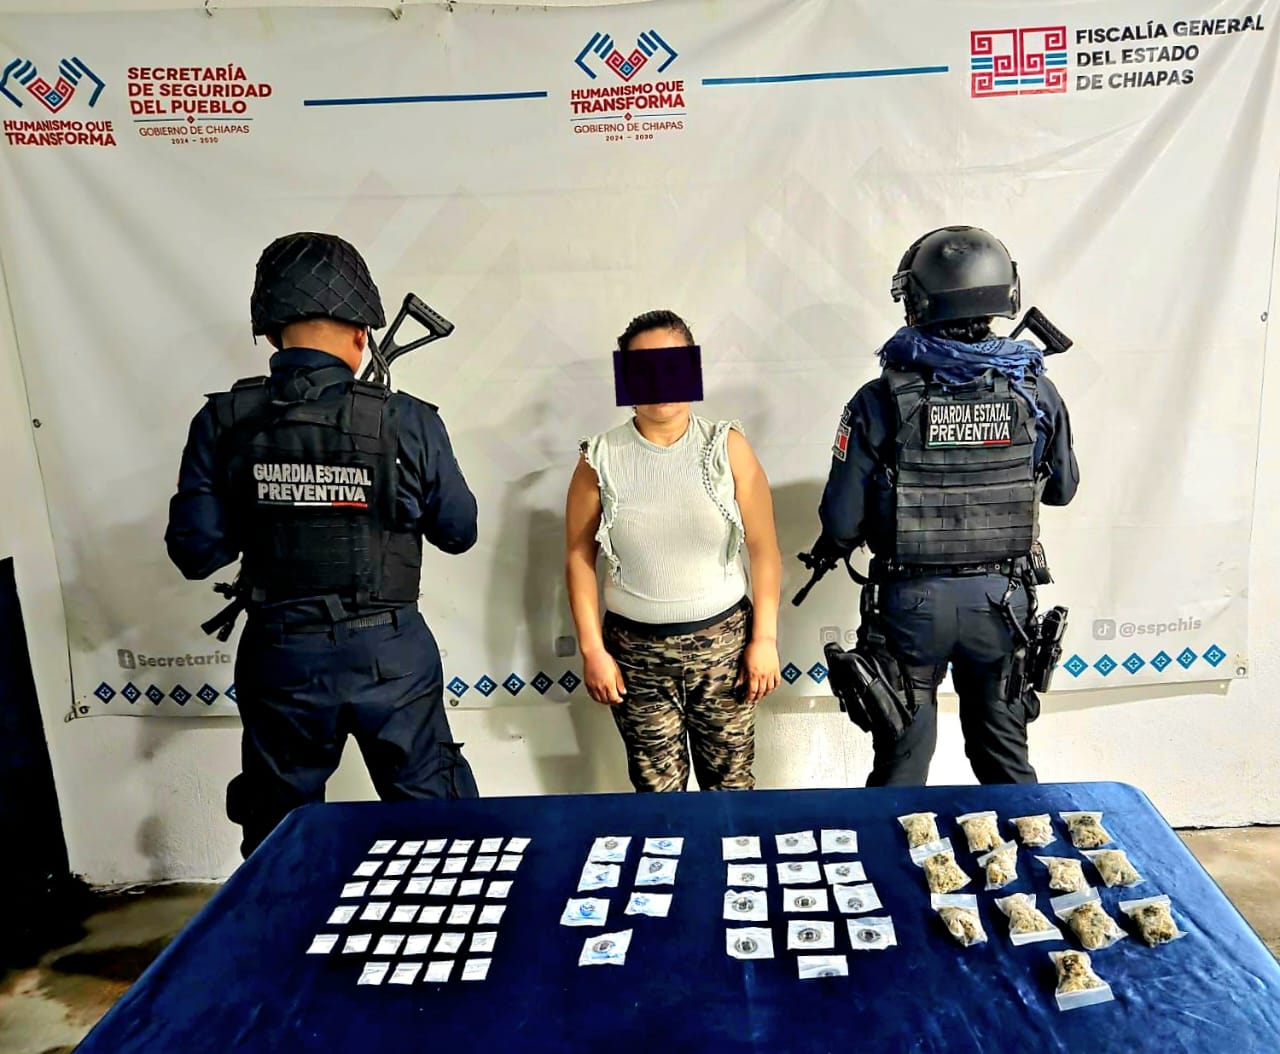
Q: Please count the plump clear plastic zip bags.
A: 13